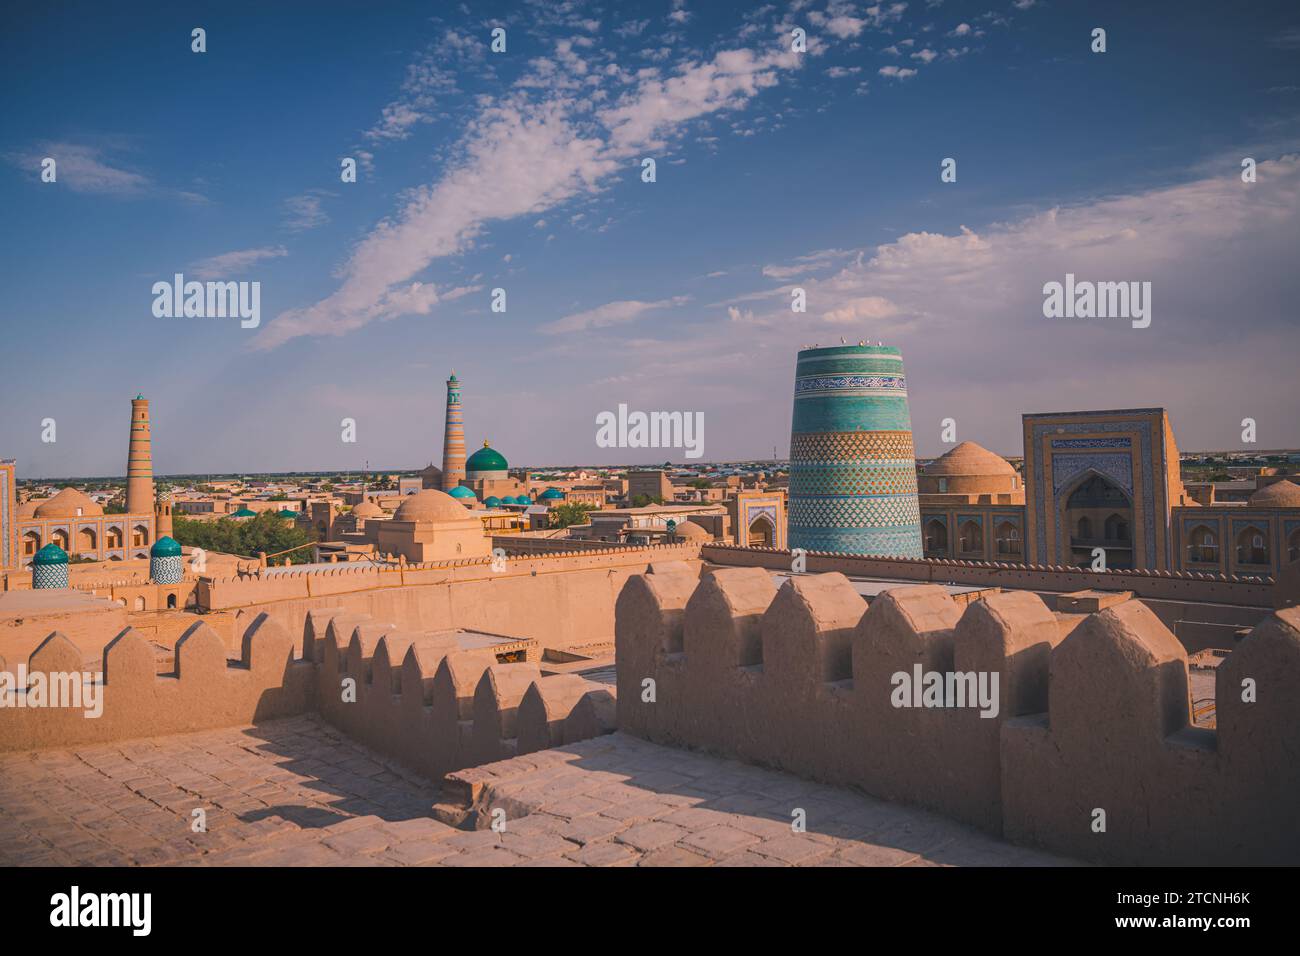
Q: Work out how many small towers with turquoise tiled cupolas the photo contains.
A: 2